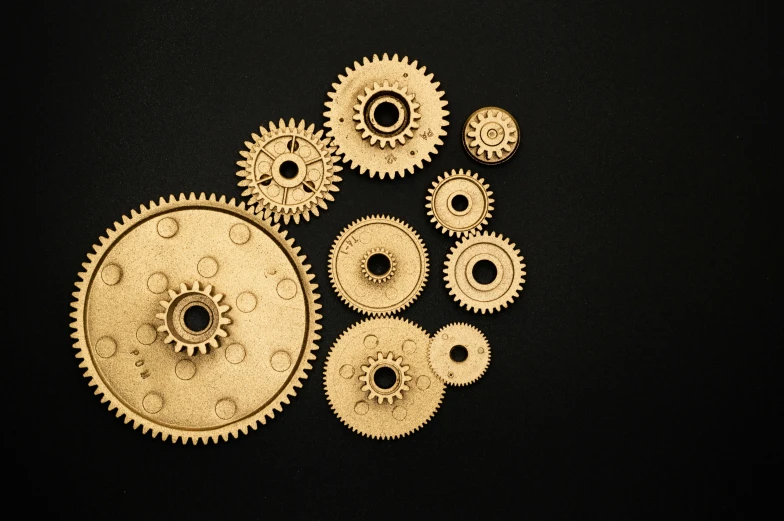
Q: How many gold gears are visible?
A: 9